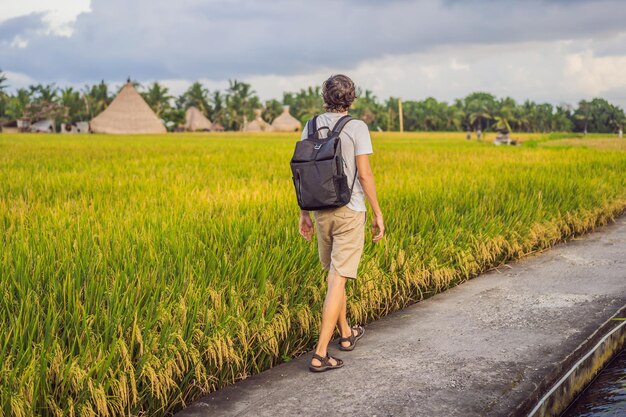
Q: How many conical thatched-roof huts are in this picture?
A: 4